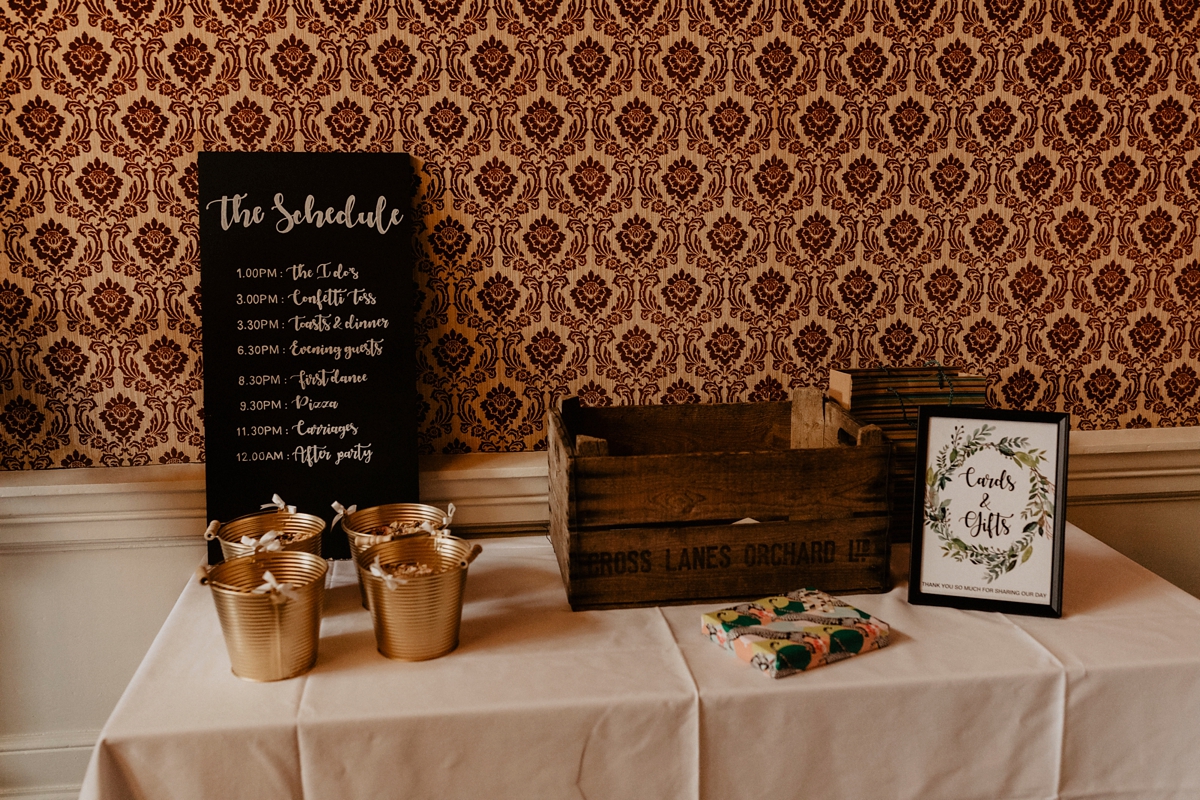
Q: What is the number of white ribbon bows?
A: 7